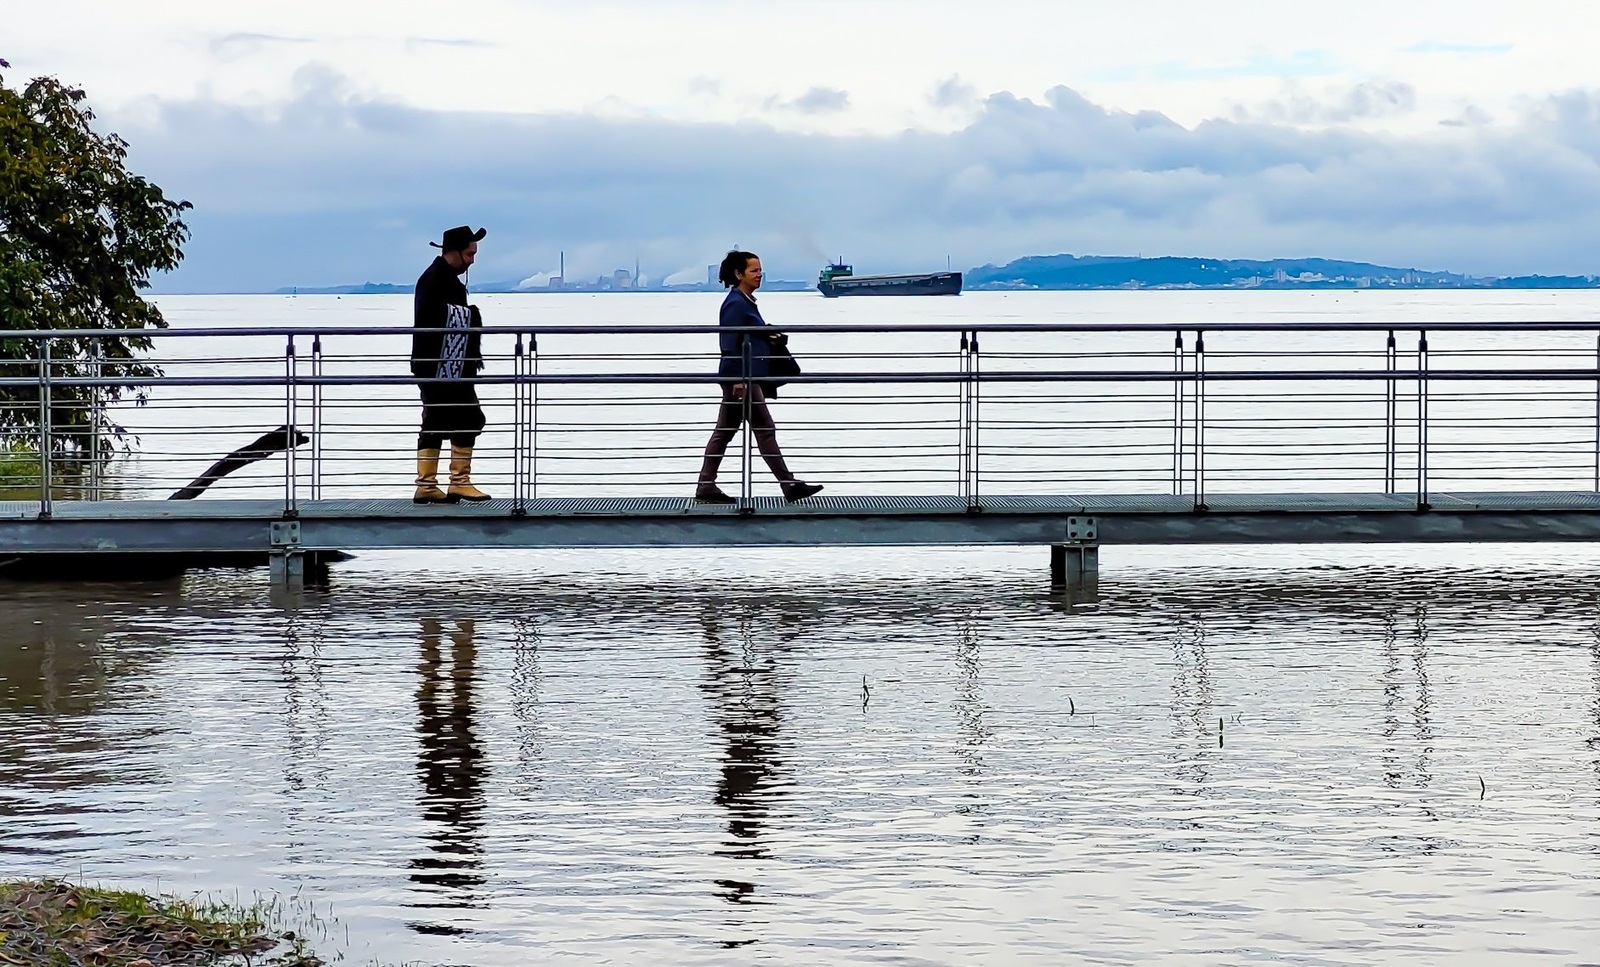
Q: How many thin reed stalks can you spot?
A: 4